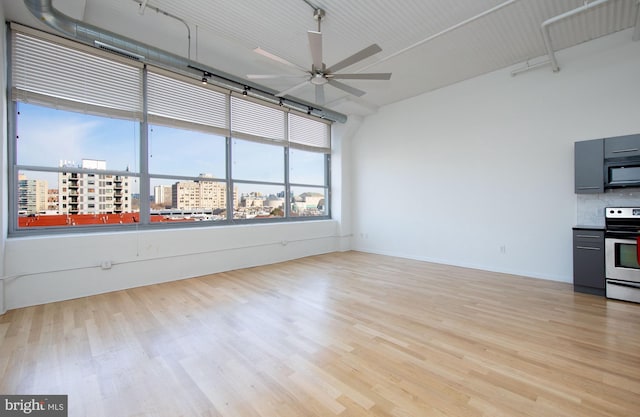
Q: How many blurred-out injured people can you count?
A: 0